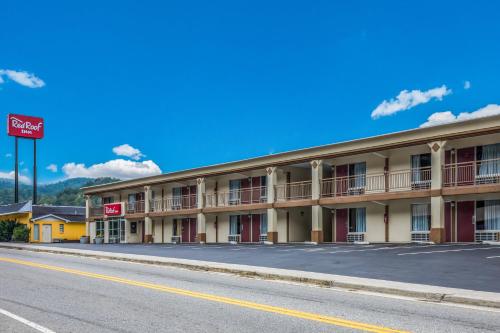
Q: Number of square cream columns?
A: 6